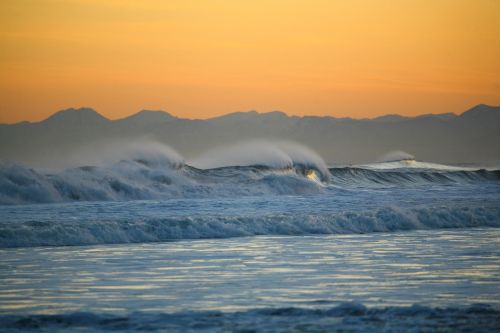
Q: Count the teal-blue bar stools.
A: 0